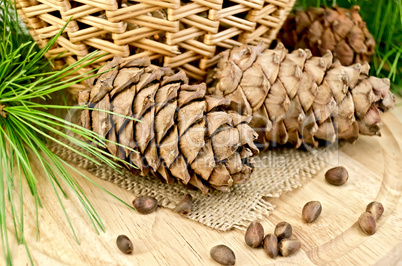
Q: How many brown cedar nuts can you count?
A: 12